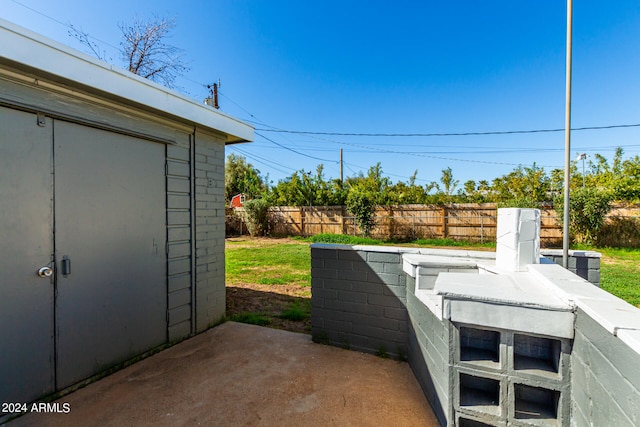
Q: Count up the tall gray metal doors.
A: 2